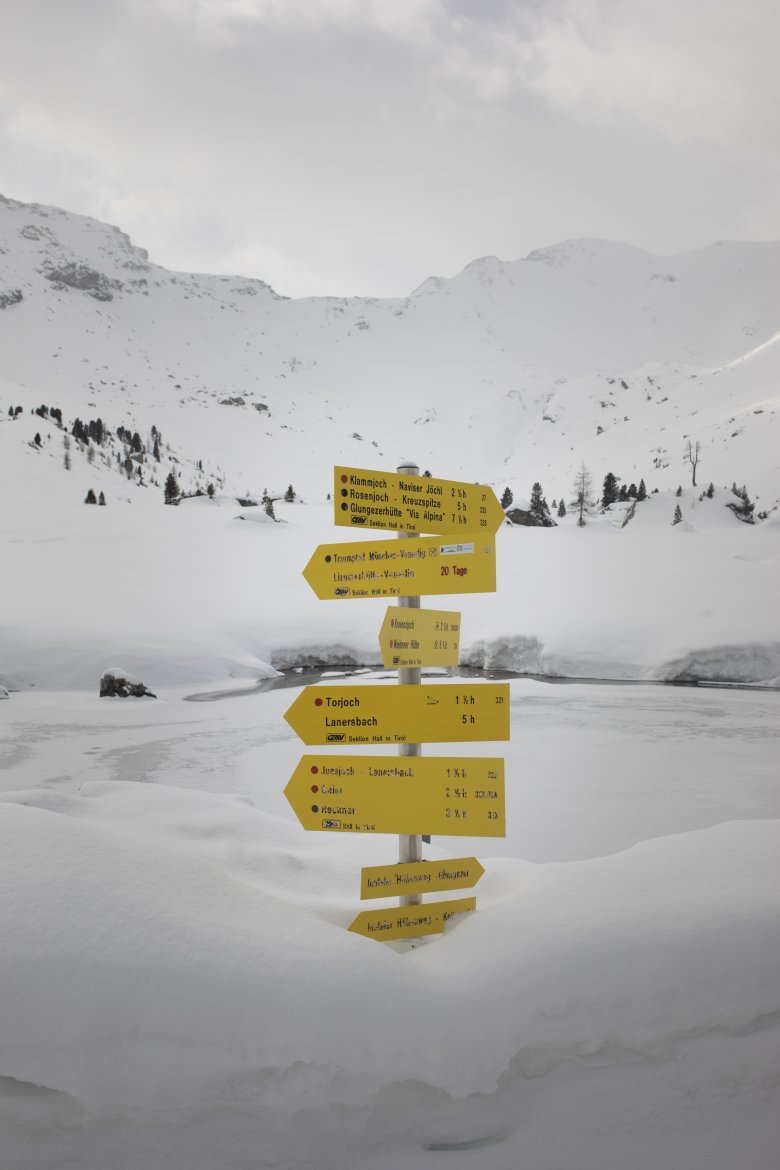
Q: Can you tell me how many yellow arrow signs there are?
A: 7